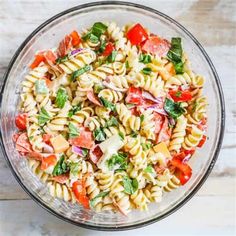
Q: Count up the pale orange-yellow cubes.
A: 3